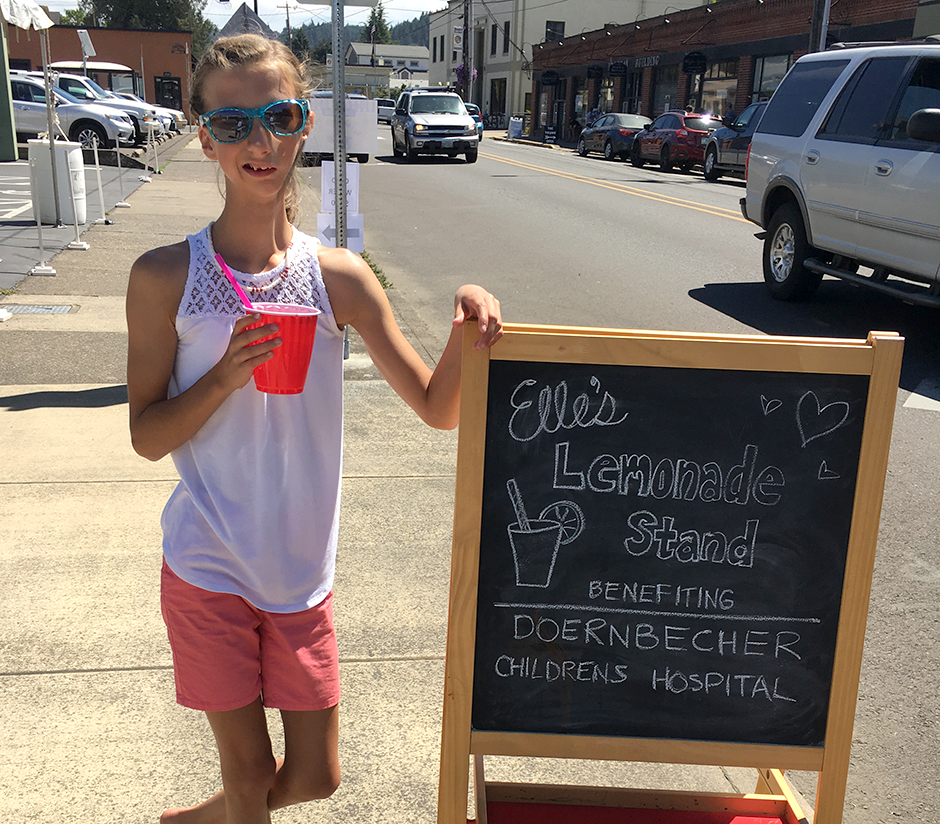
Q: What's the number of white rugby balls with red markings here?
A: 0